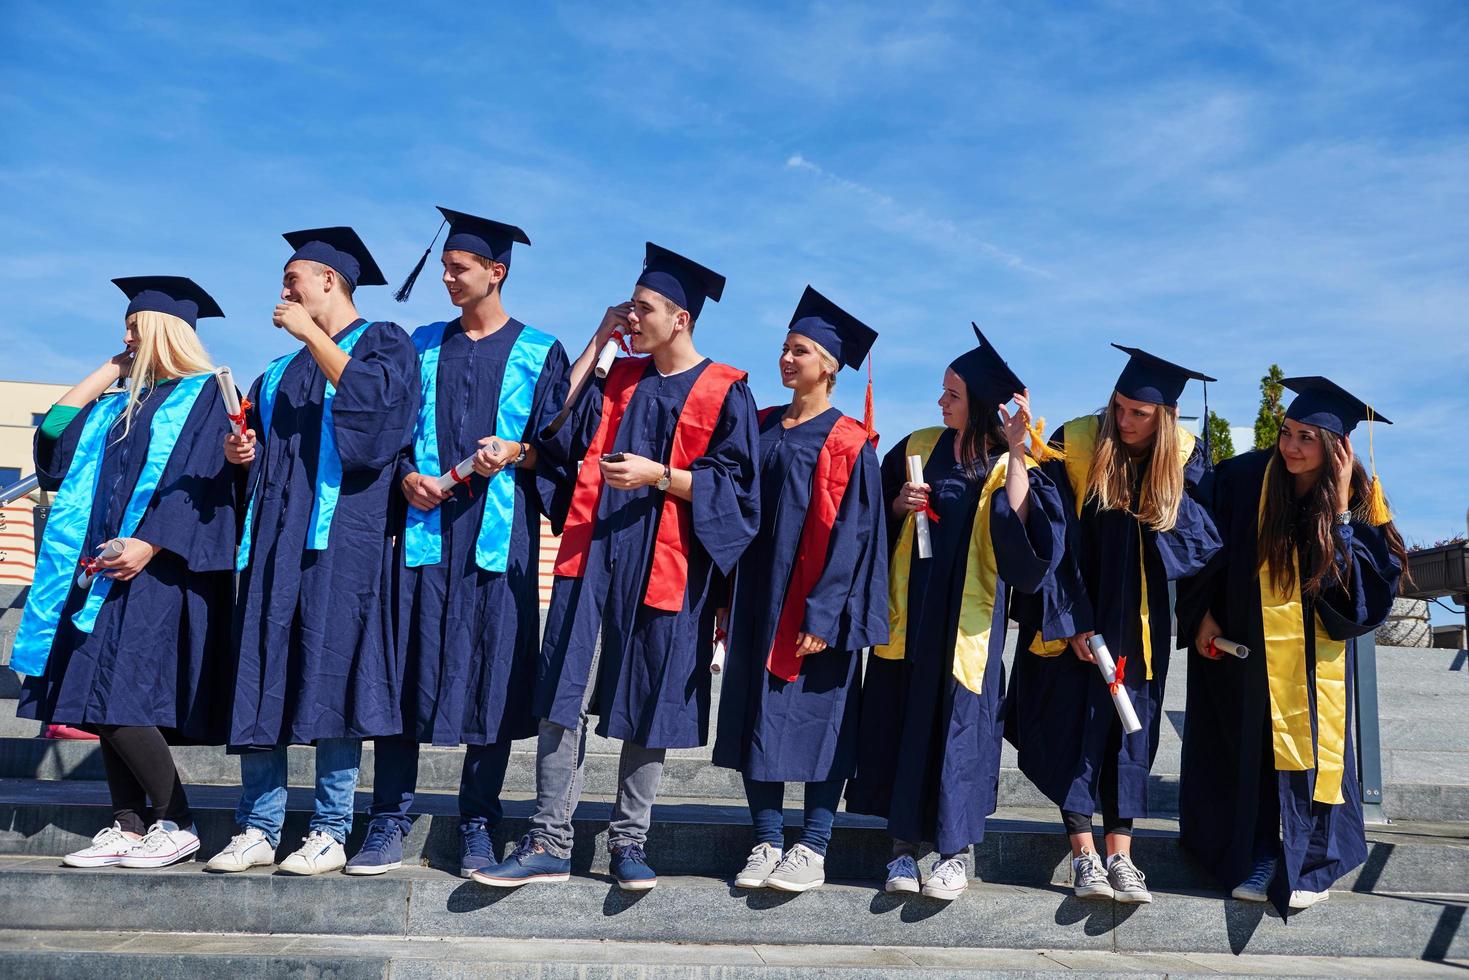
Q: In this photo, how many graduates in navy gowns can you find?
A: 8